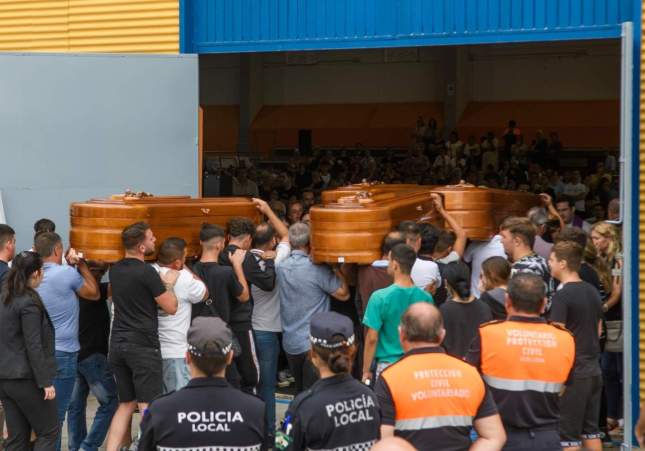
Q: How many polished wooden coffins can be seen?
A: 4